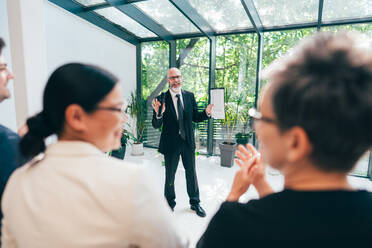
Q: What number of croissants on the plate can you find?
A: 0